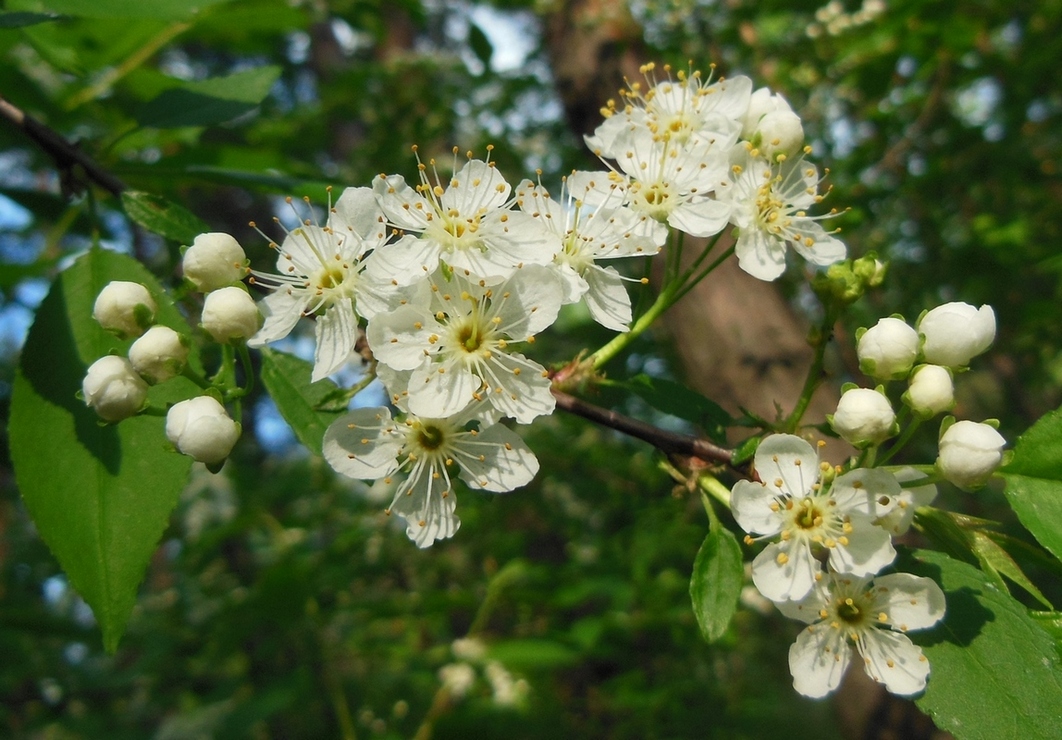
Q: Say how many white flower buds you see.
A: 13